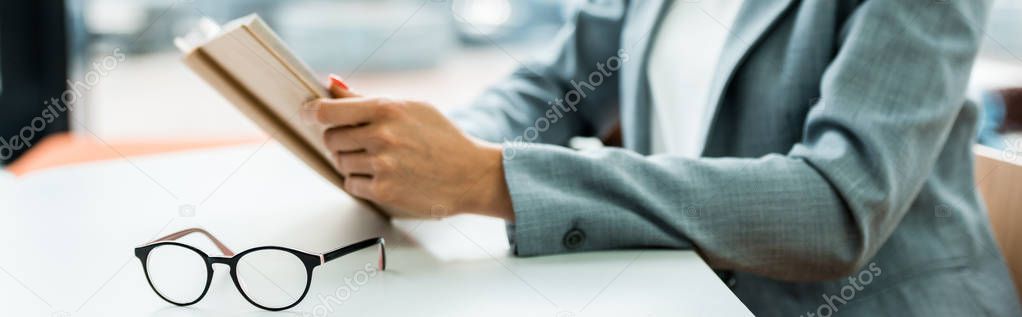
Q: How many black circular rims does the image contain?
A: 2